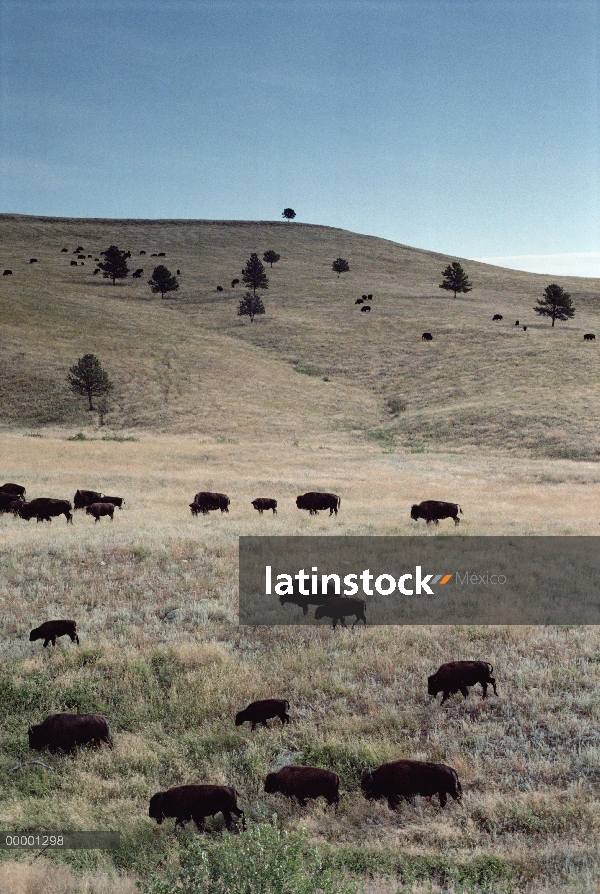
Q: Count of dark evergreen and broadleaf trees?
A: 10